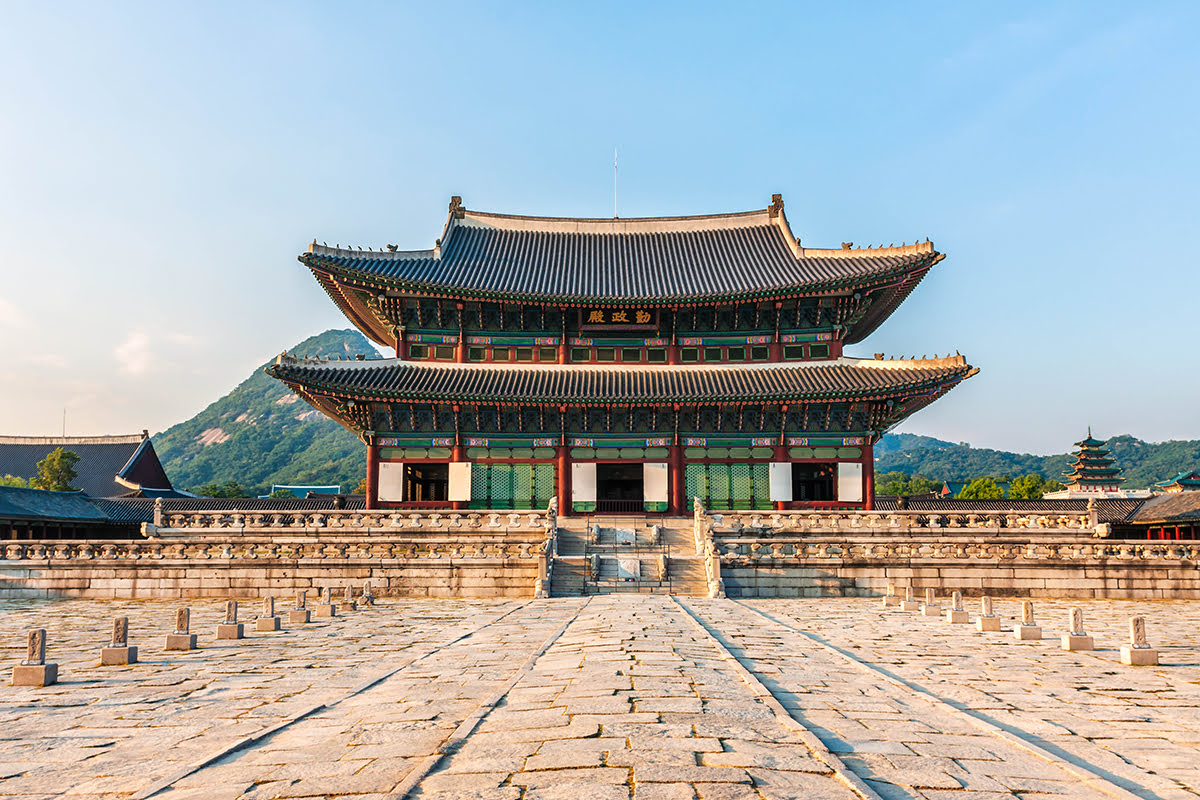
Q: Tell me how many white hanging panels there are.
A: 6